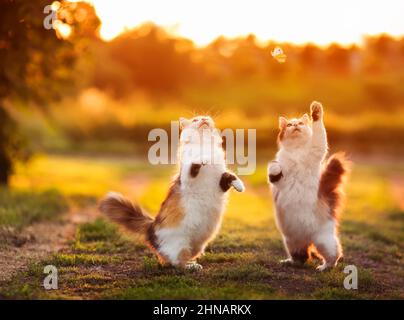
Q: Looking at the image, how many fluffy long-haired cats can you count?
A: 2